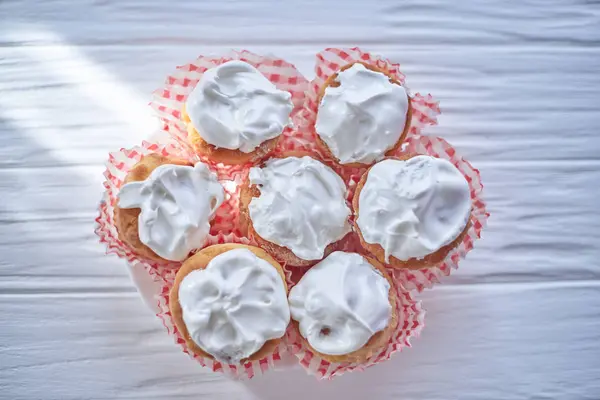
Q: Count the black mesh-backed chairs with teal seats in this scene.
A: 0